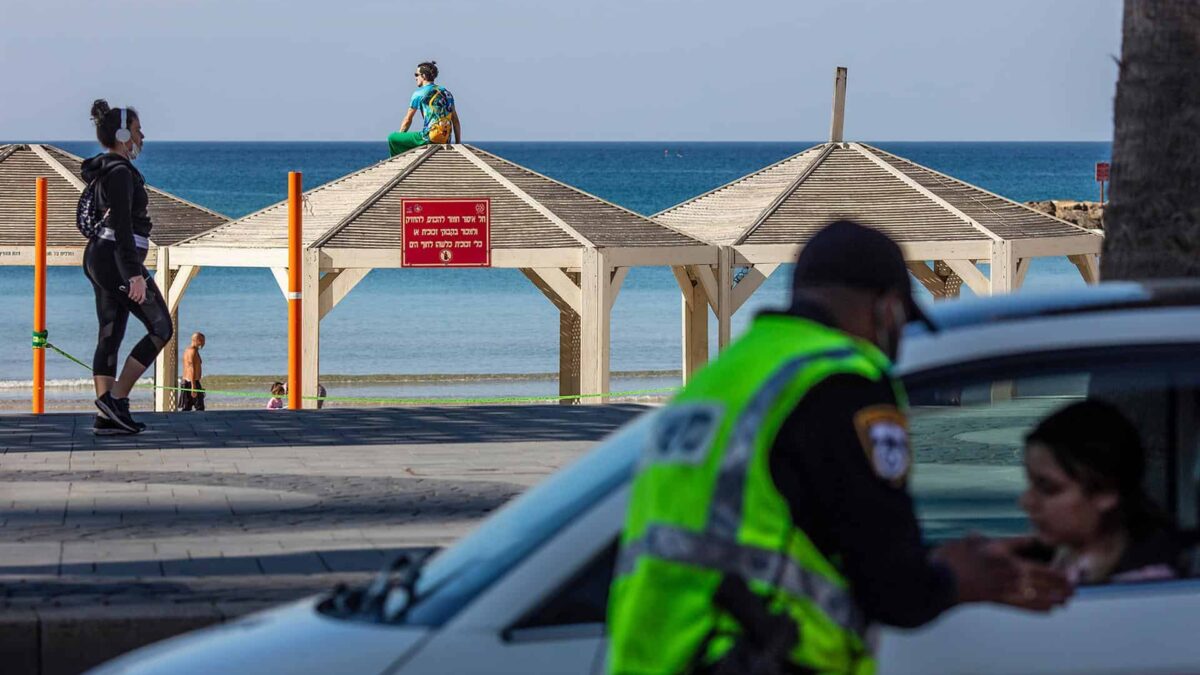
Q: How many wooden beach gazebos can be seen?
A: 3